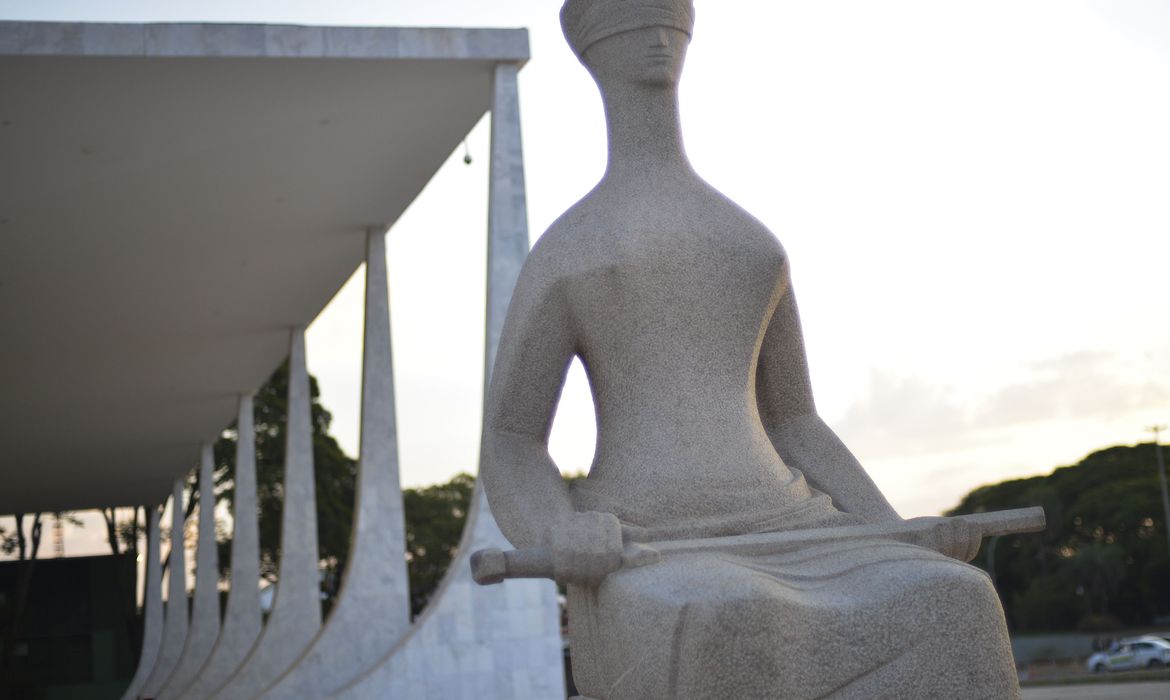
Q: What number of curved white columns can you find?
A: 7